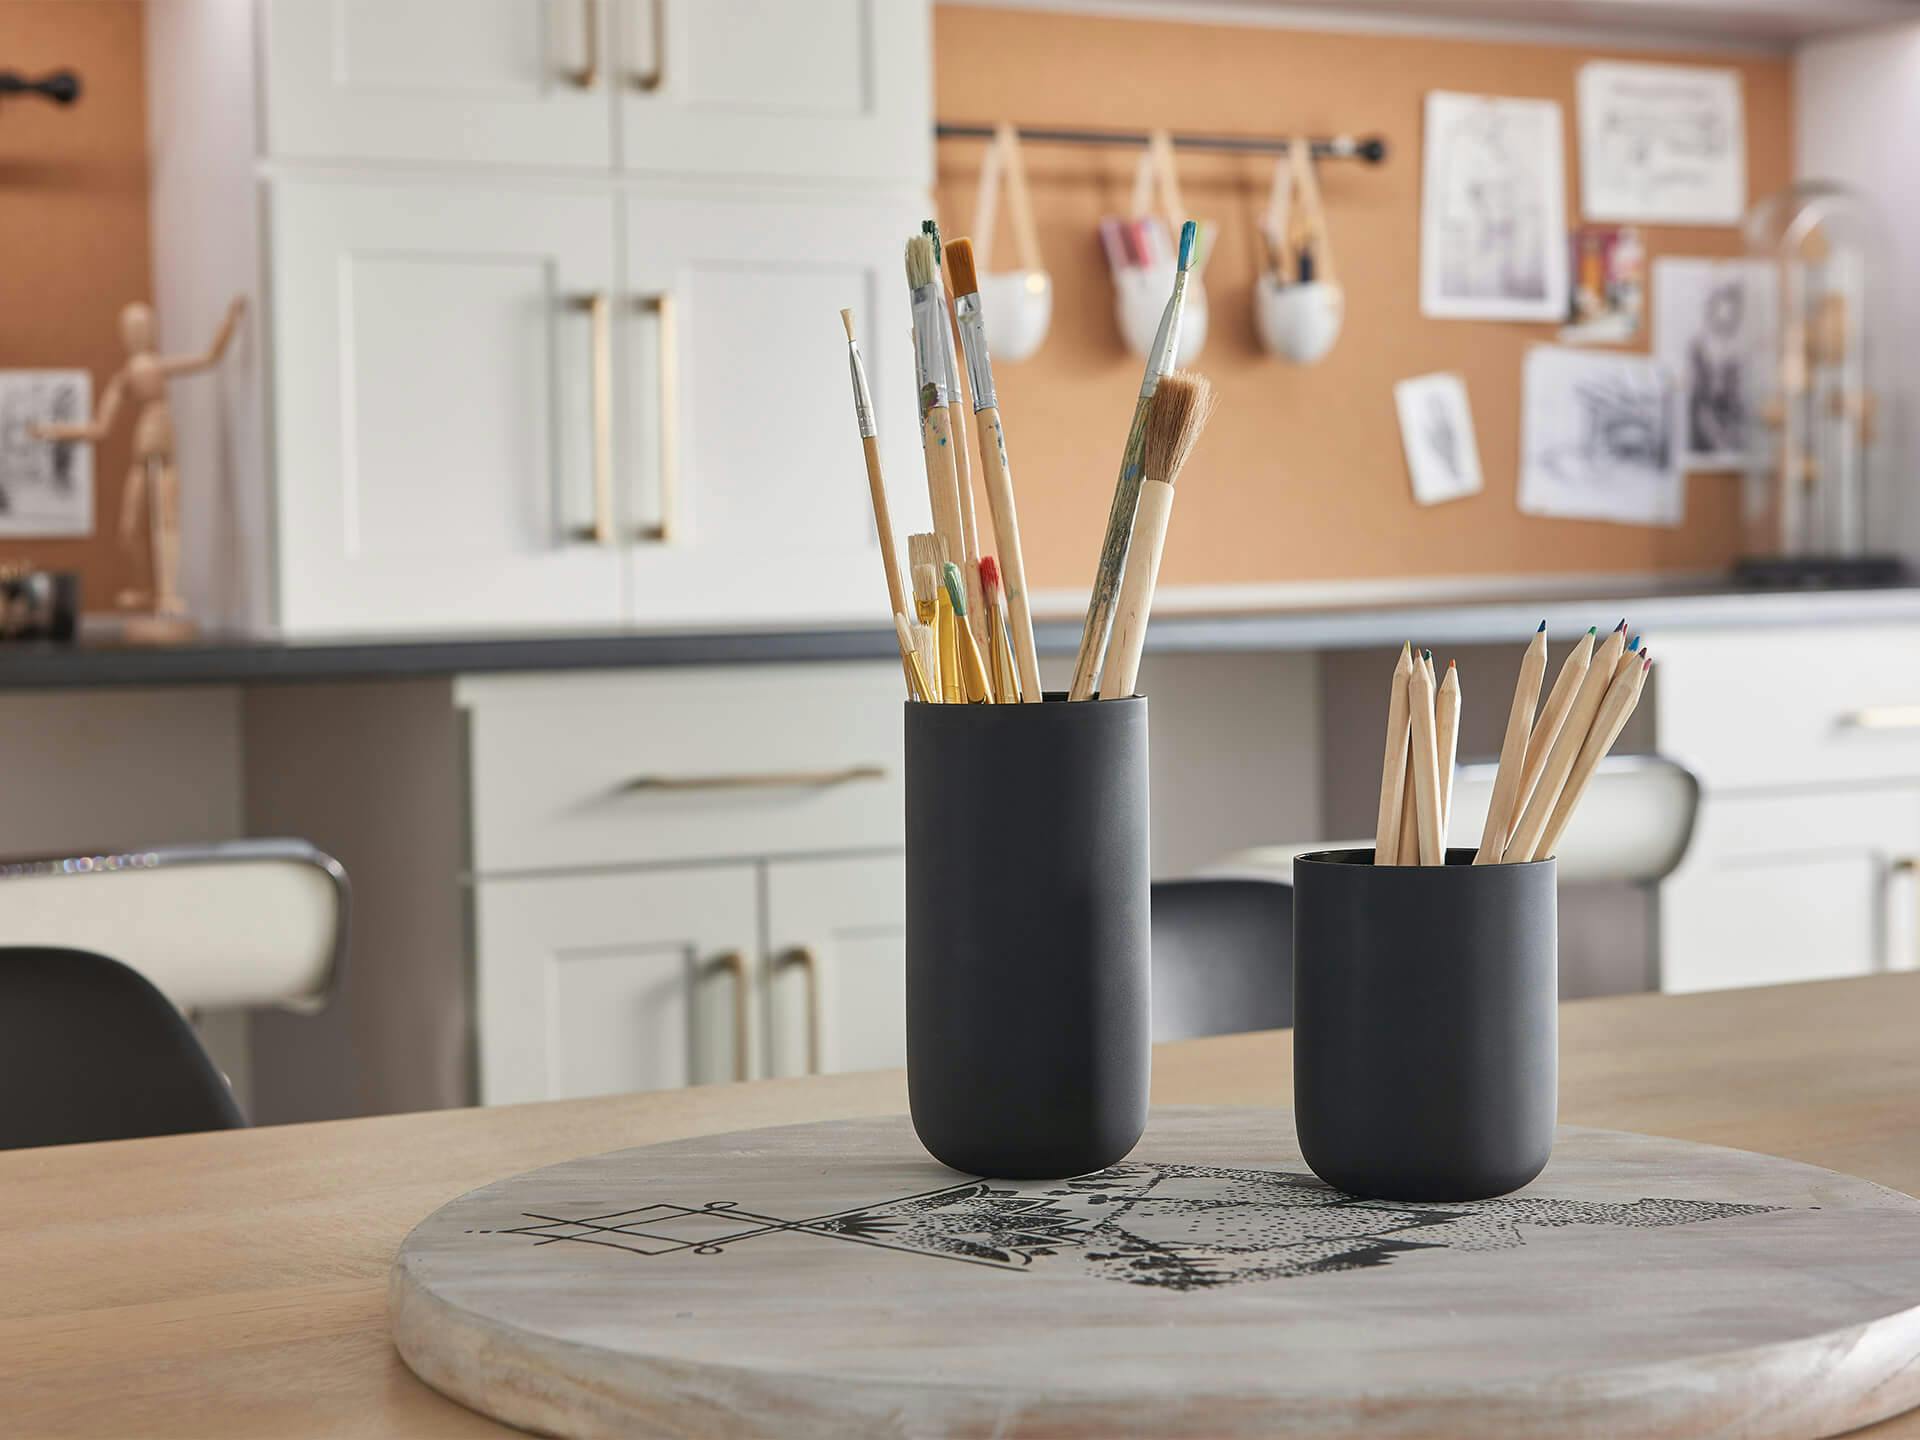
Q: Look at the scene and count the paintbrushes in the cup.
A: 12